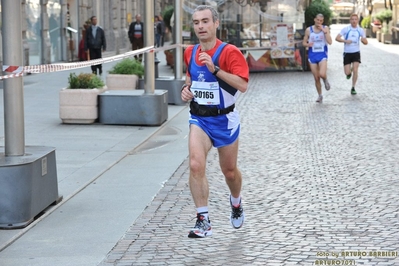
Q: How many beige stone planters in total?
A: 2